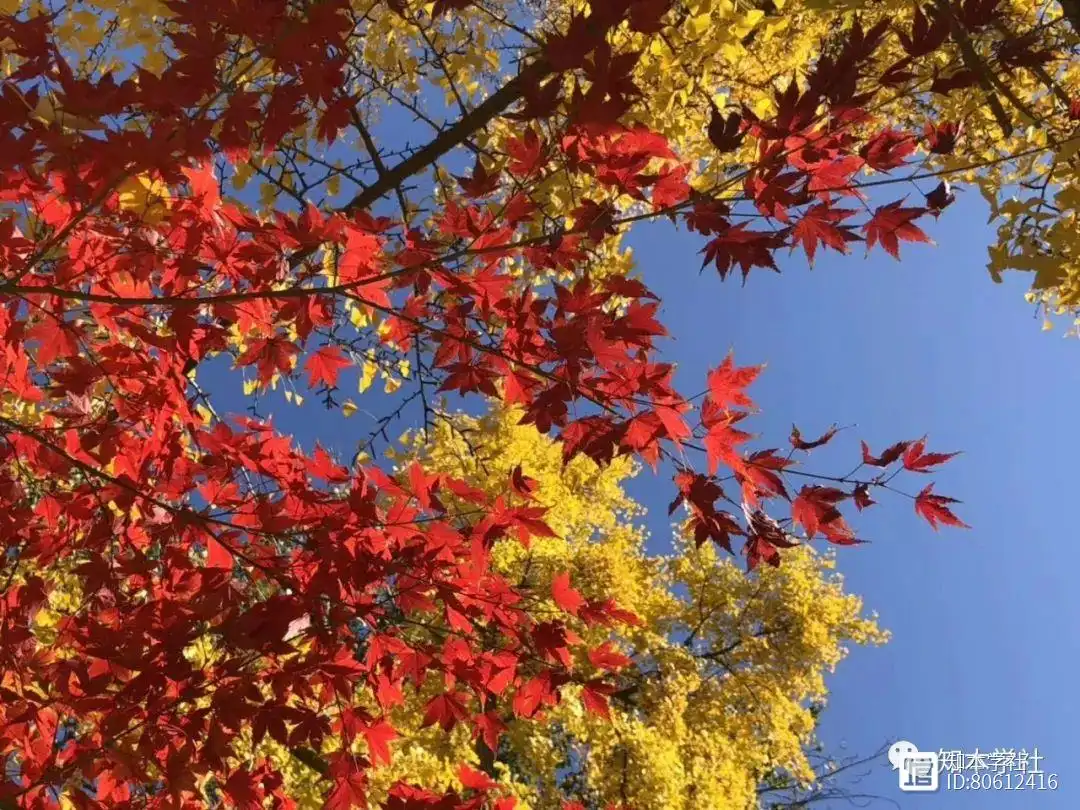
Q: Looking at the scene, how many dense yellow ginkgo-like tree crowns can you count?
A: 2